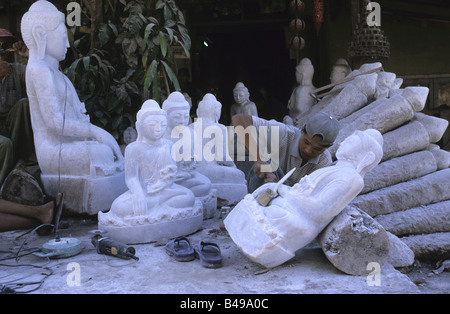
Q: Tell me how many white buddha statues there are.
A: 8